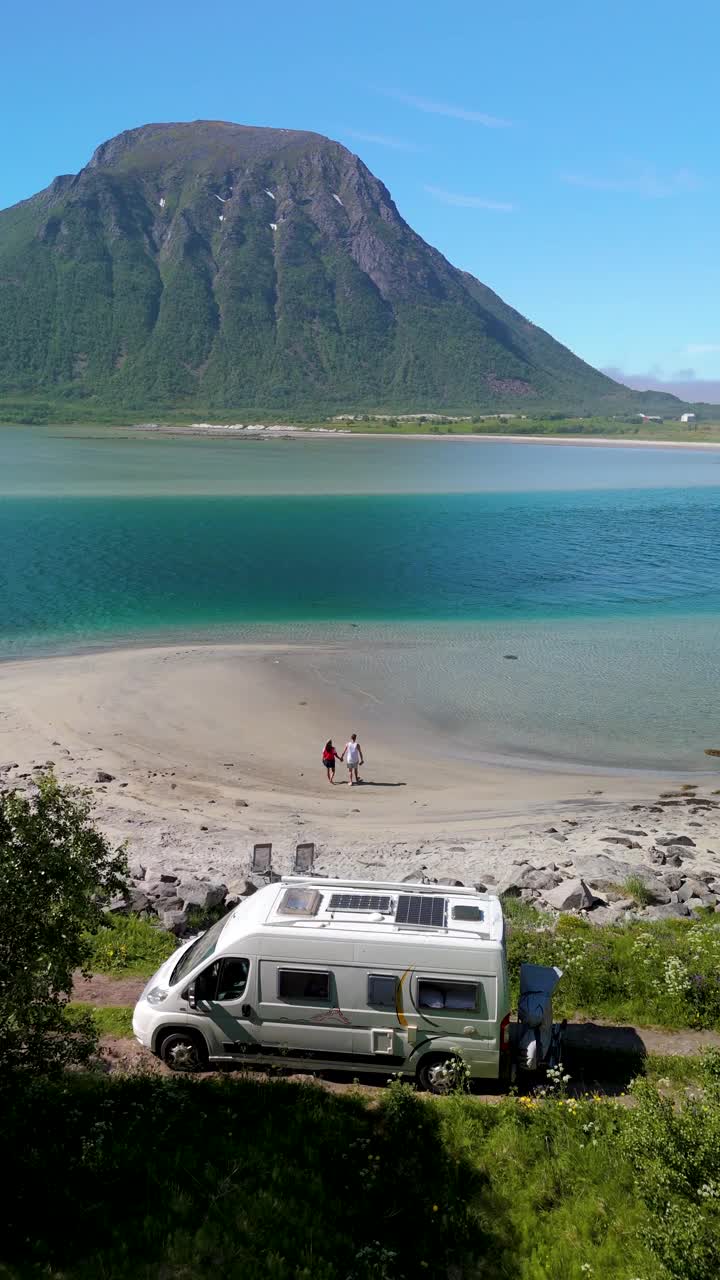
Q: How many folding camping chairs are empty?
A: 2